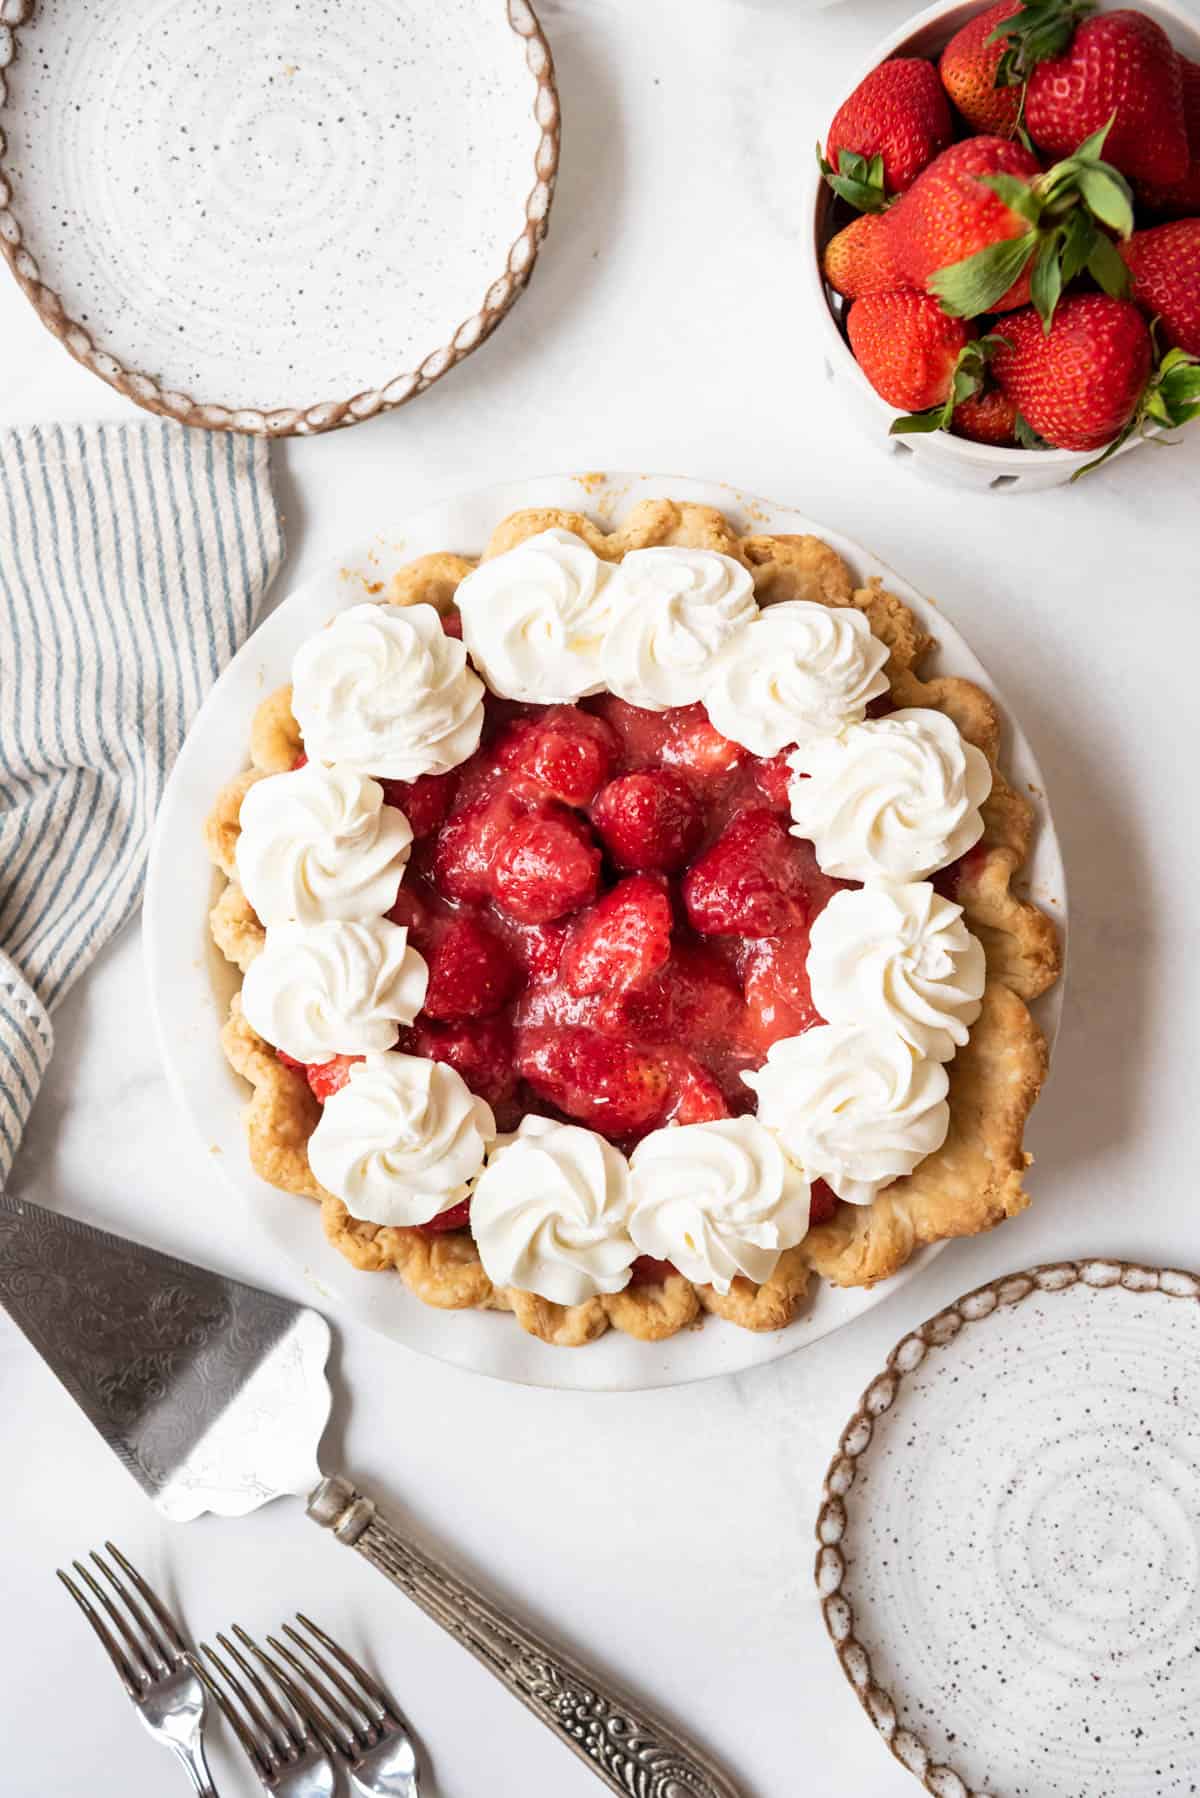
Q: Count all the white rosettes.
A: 12